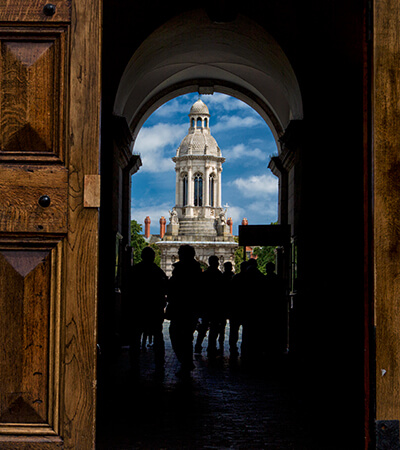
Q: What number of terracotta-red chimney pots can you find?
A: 4